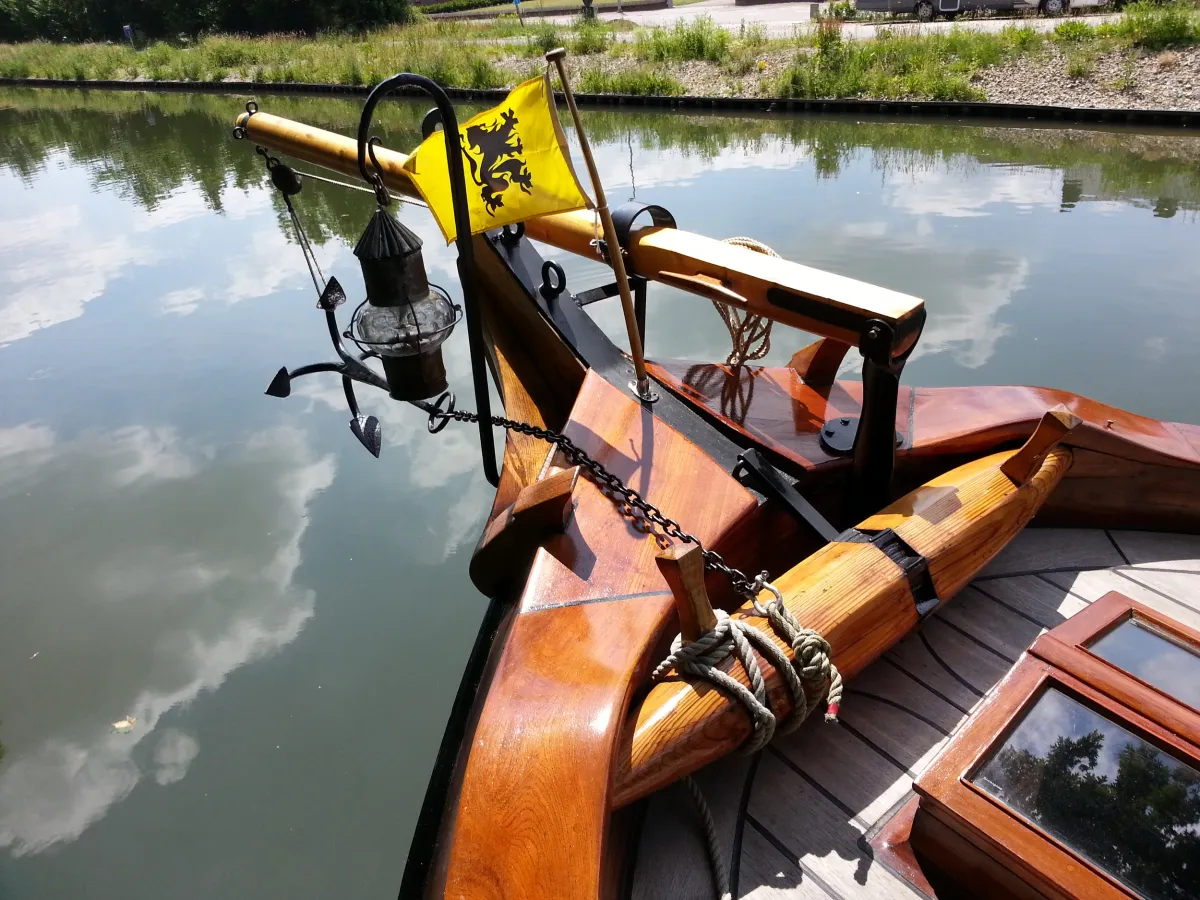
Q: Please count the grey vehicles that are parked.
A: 1